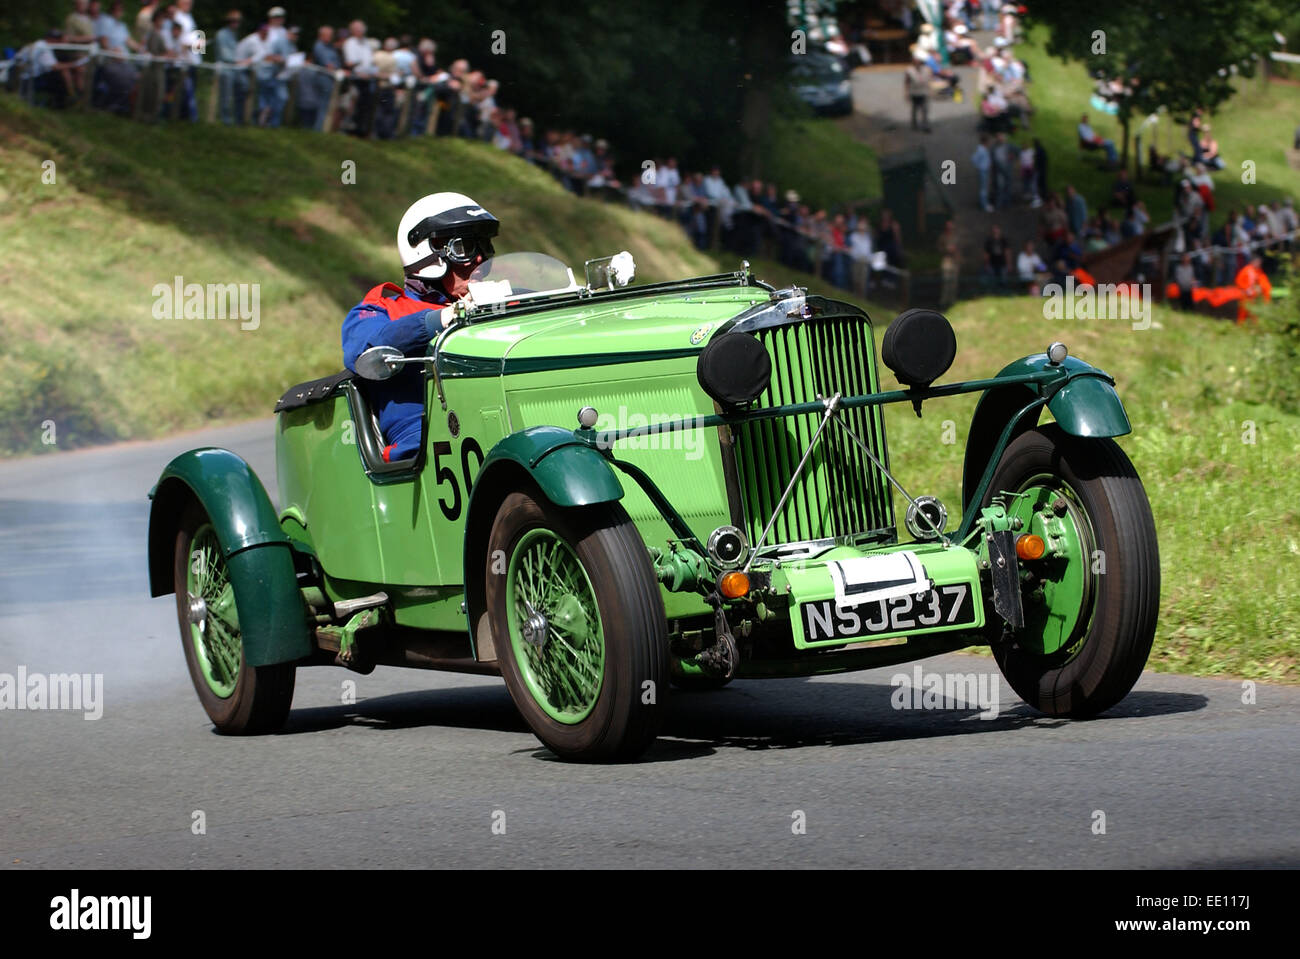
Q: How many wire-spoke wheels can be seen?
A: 2